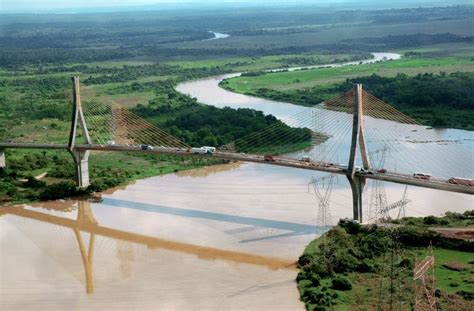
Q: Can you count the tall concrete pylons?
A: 2